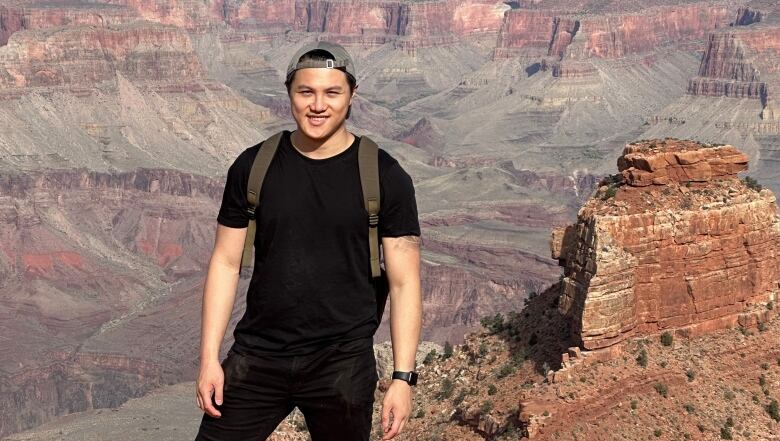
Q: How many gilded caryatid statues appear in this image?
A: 0